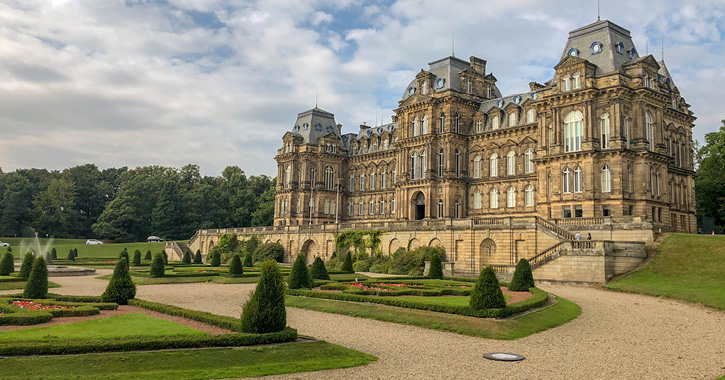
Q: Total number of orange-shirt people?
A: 0